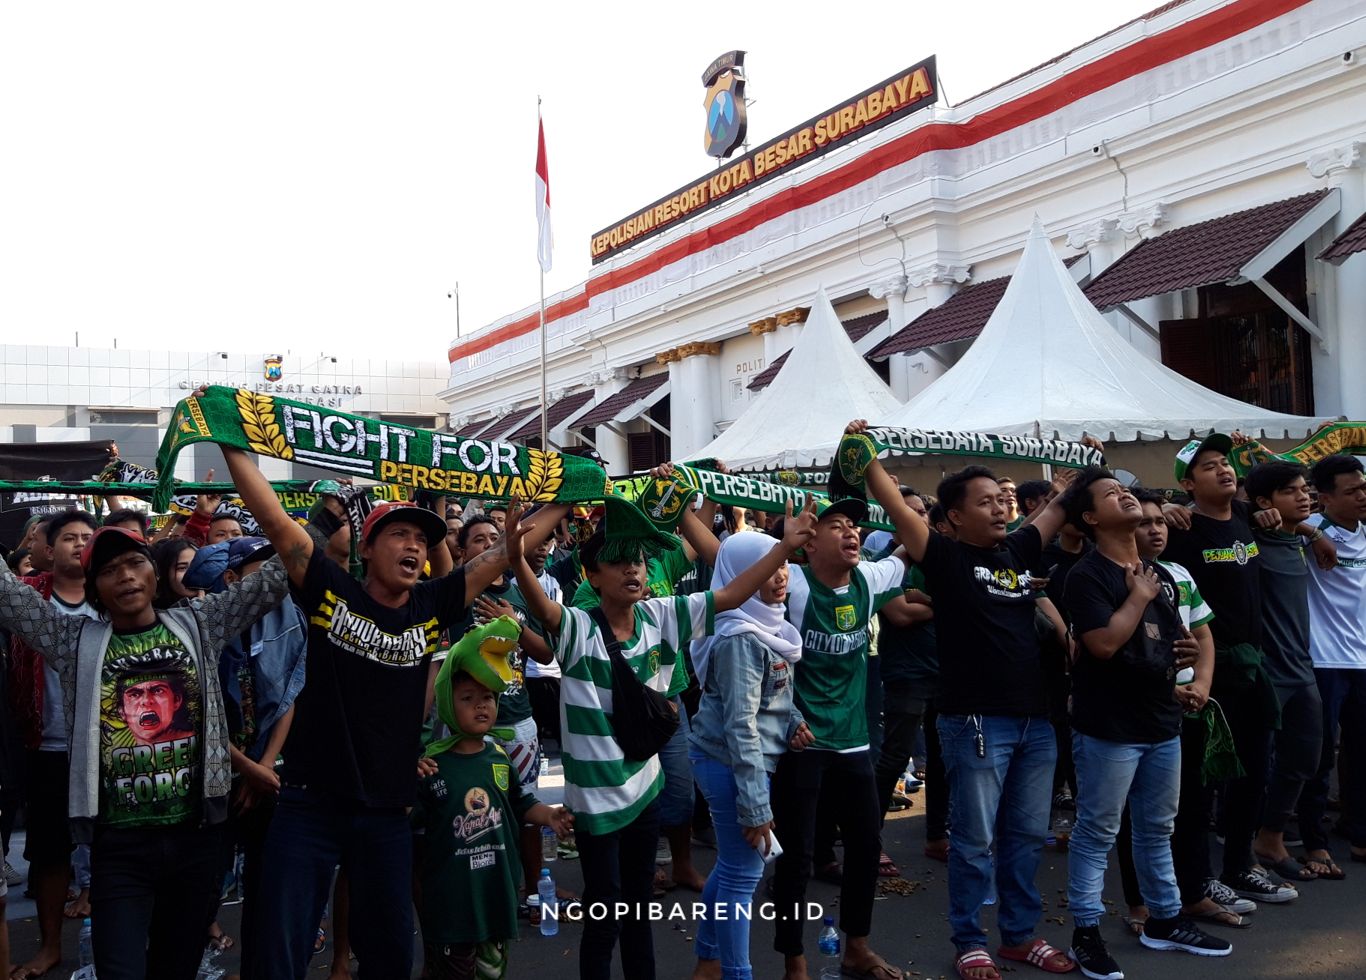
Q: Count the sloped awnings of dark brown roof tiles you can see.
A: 8